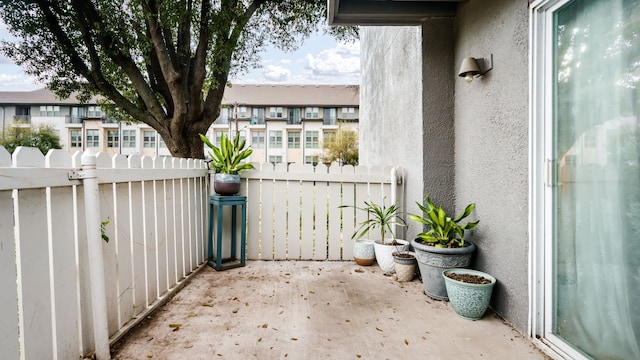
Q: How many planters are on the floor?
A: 5